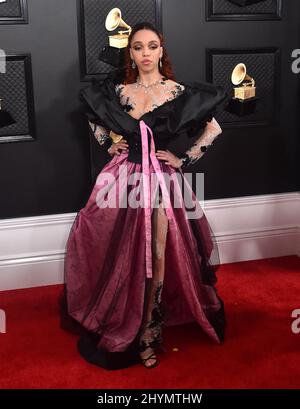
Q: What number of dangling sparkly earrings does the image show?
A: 2